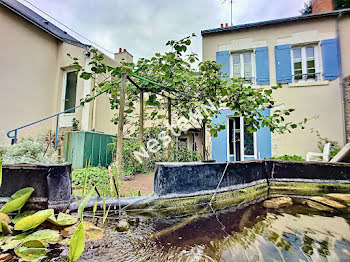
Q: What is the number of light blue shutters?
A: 6